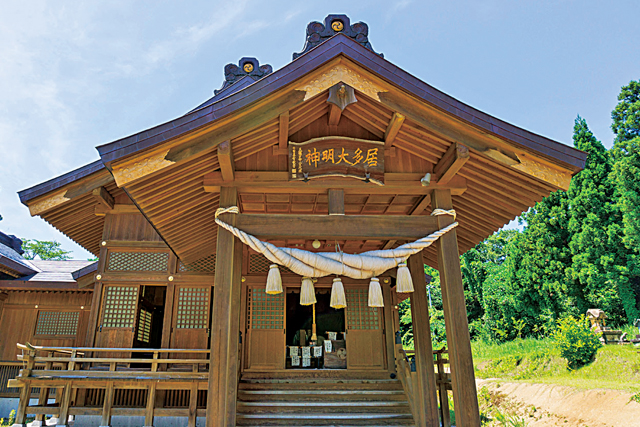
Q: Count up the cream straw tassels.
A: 5